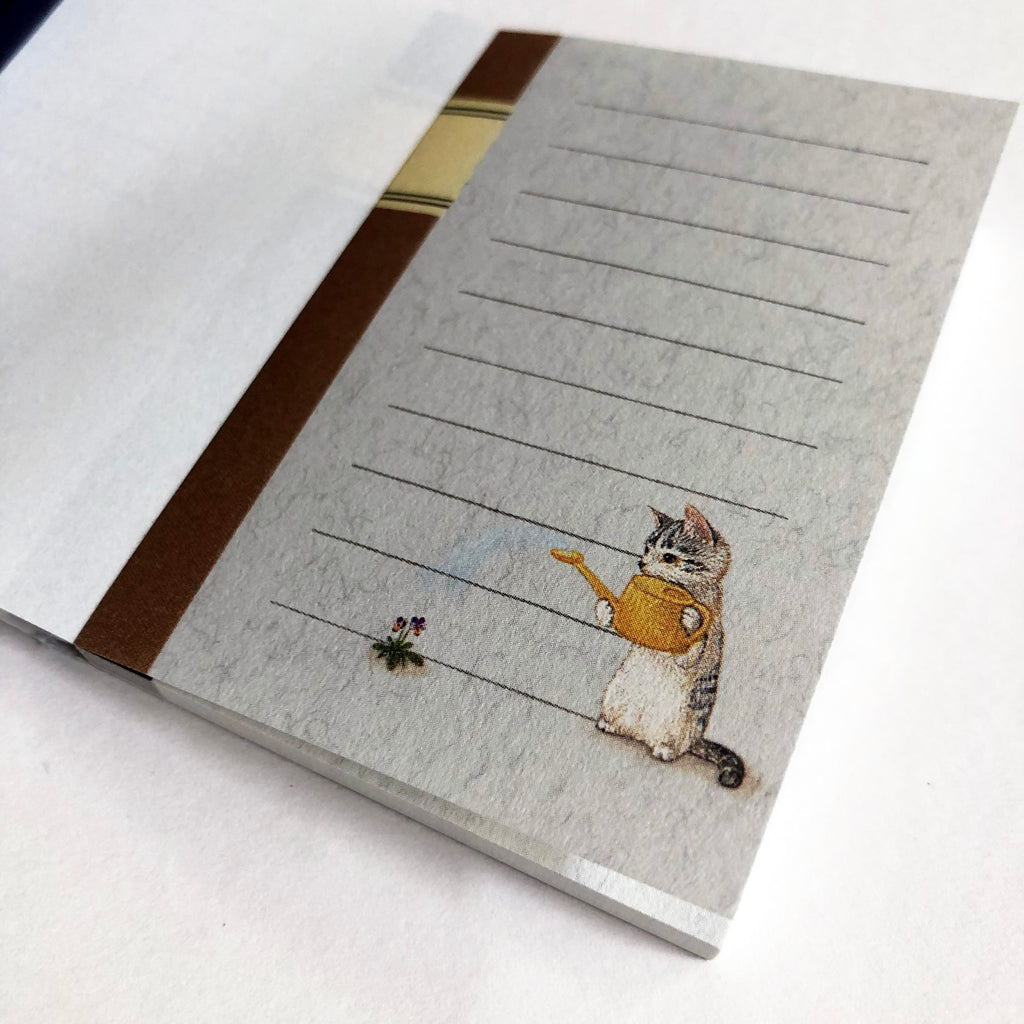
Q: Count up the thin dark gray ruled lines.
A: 10